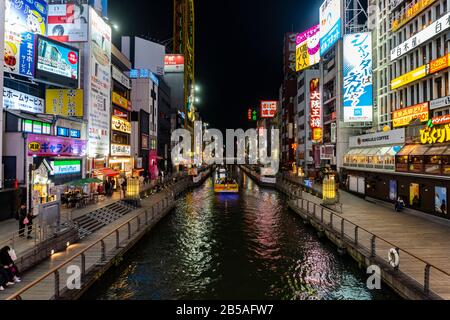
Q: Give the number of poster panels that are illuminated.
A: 3